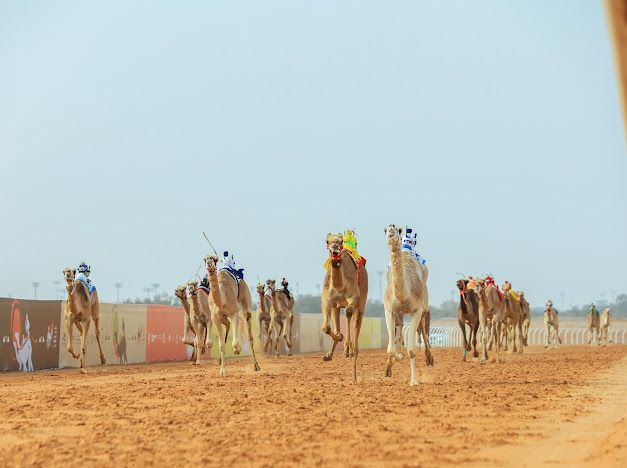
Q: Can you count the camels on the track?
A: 15